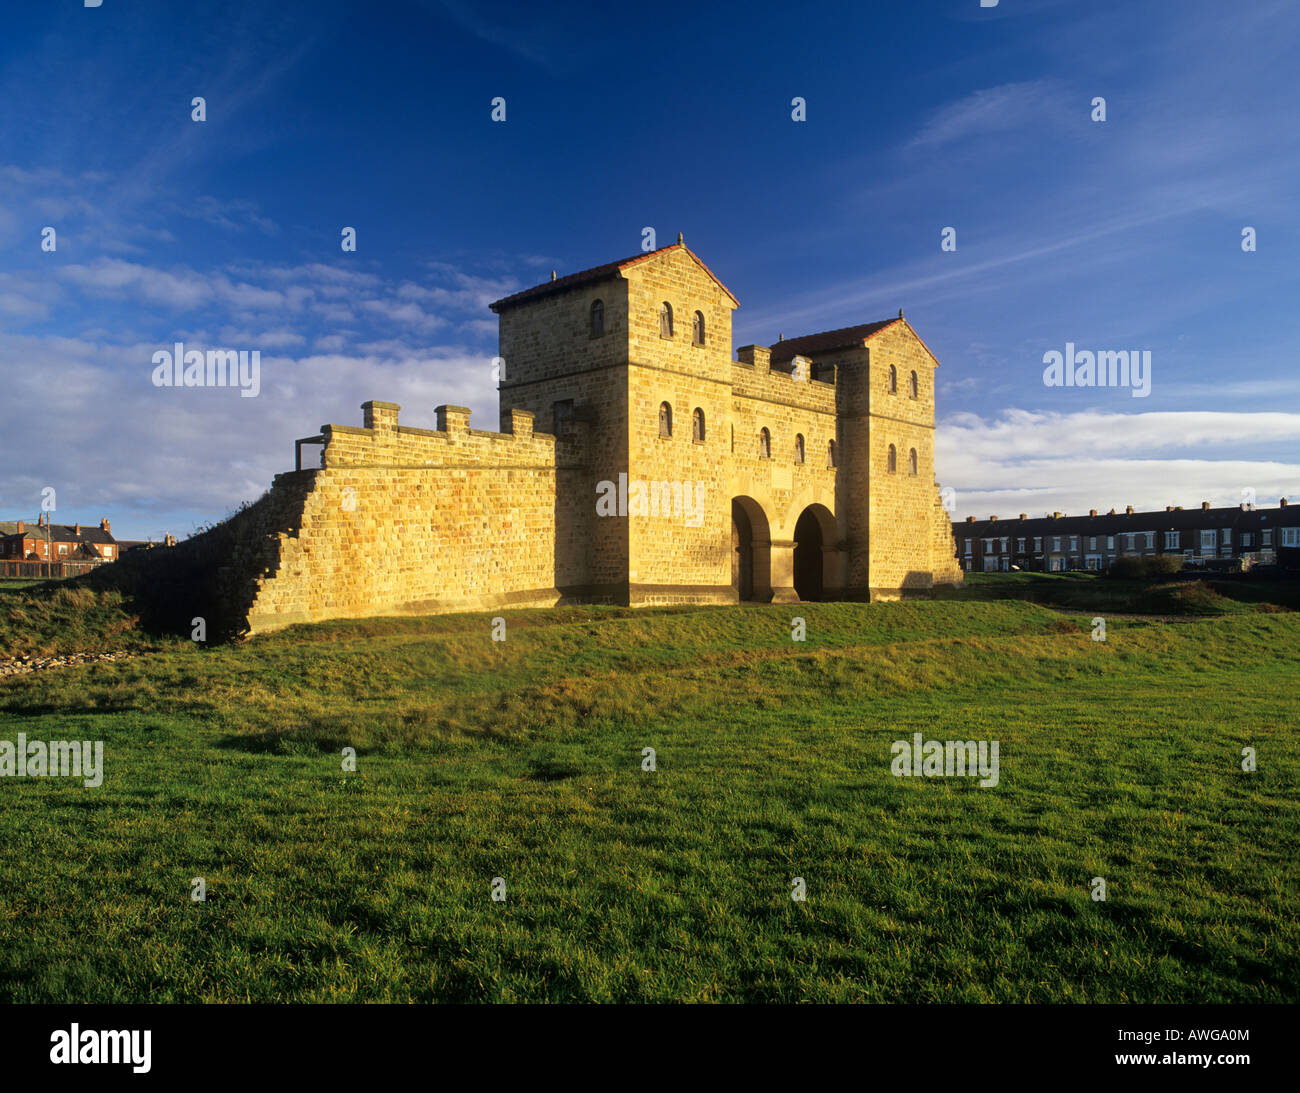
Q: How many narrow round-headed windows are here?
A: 12